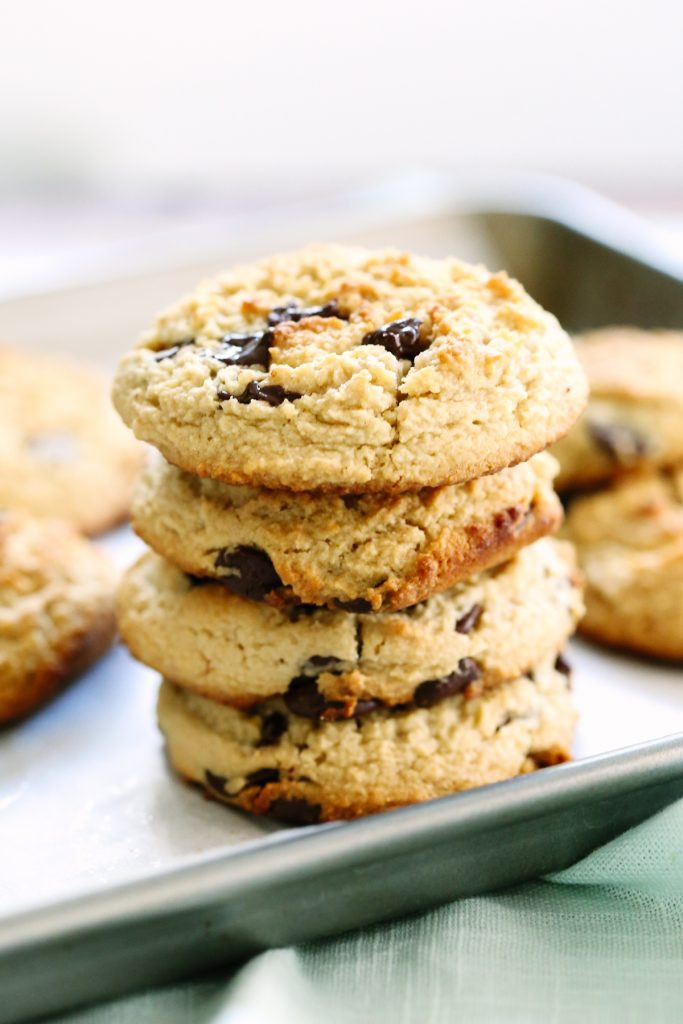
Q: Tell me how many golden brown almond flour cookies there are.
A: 8